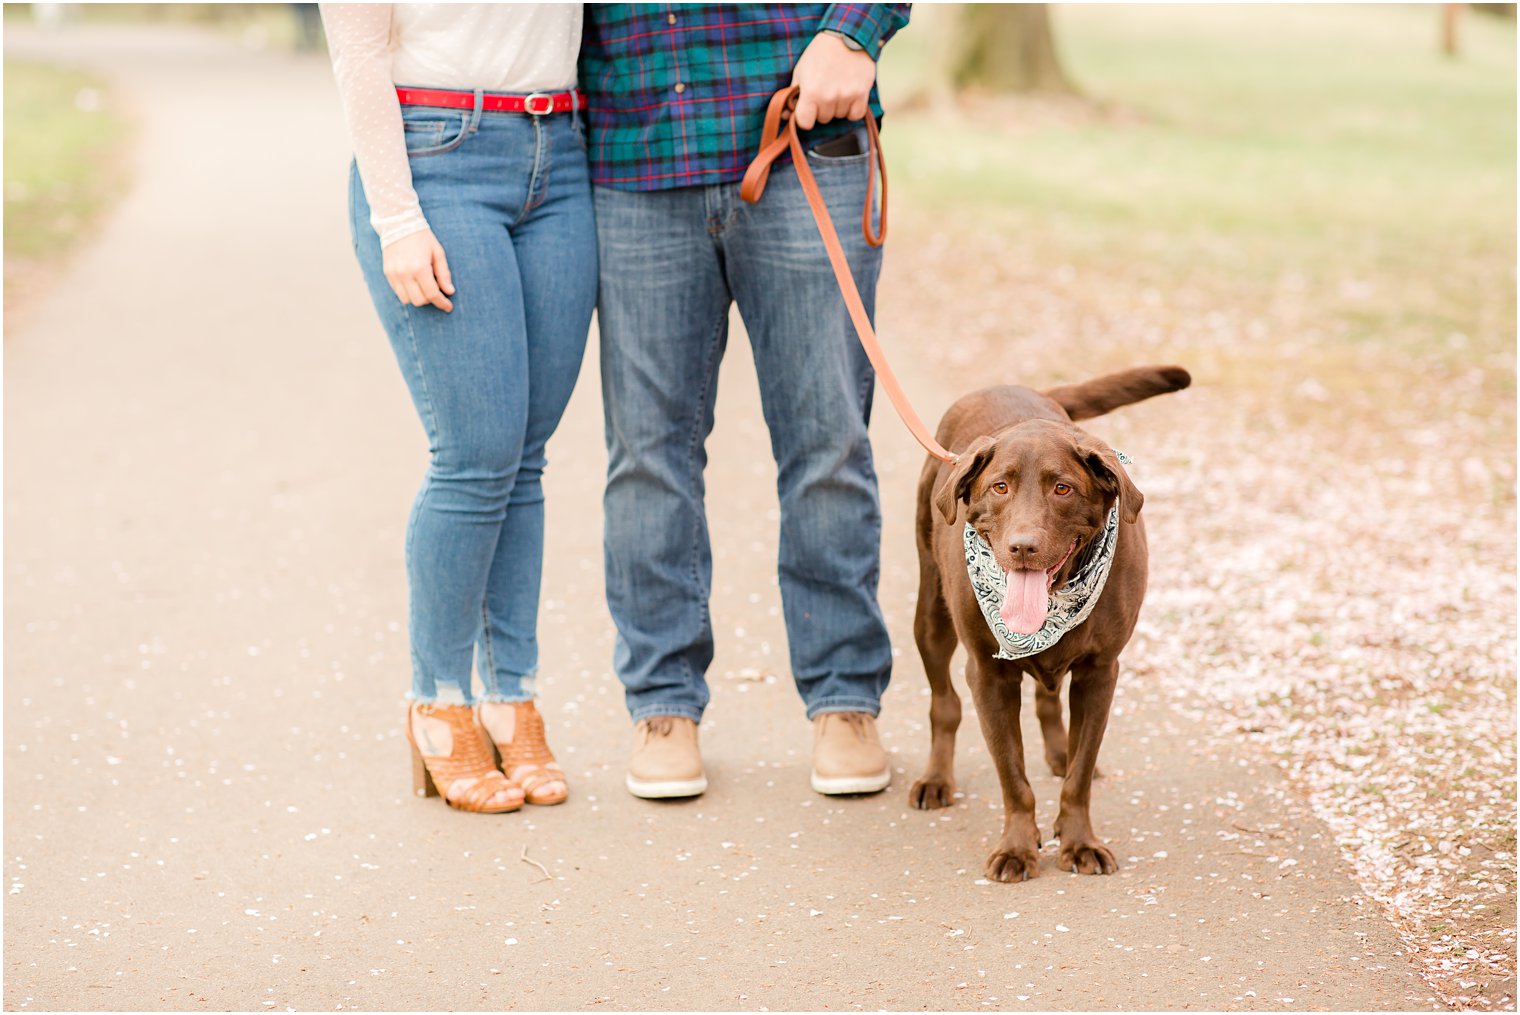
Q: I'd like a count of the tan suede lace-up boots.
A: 2